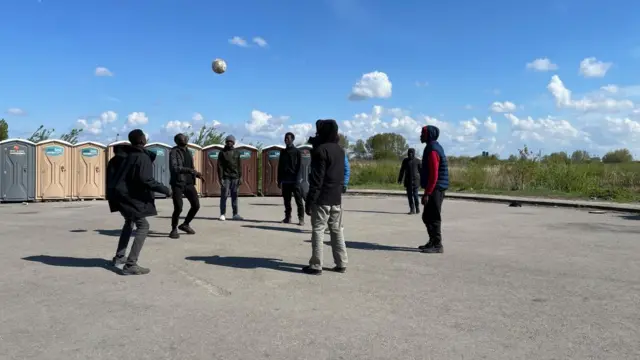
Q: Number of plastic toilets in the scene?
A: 10